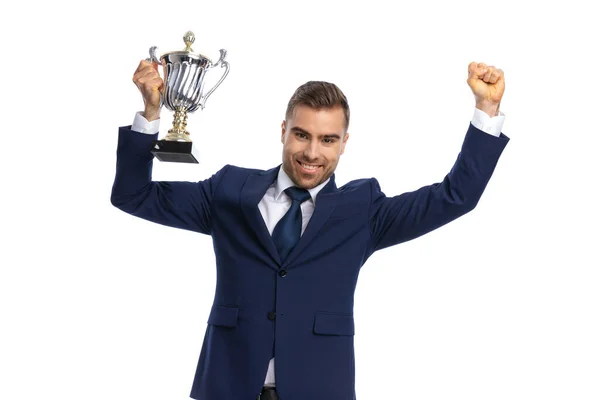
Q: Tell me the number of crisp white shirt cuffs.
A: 2